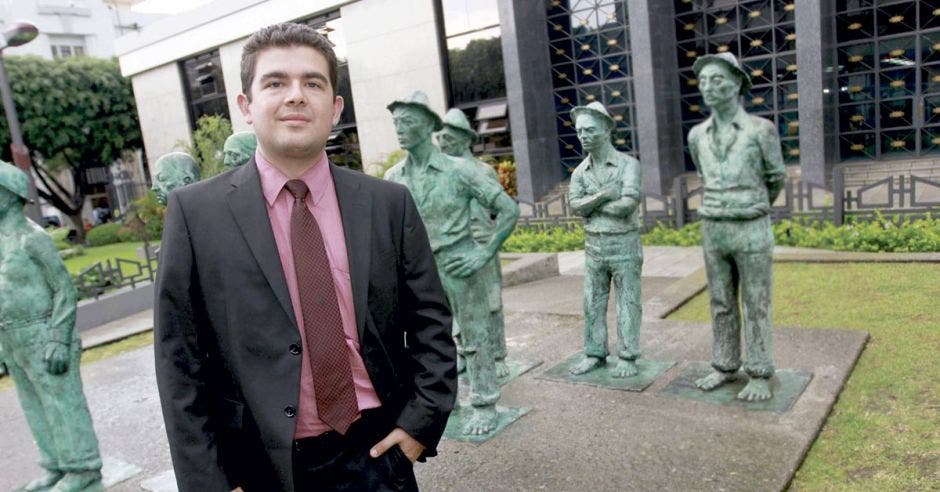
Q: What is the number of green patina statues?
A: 7